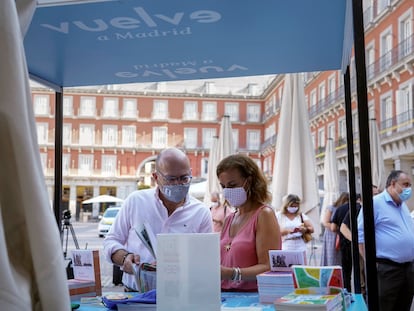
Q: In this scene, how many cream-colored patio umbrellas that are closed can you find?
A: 5